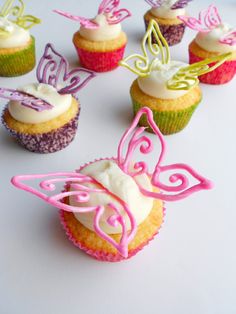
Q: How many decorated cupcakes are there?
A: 7